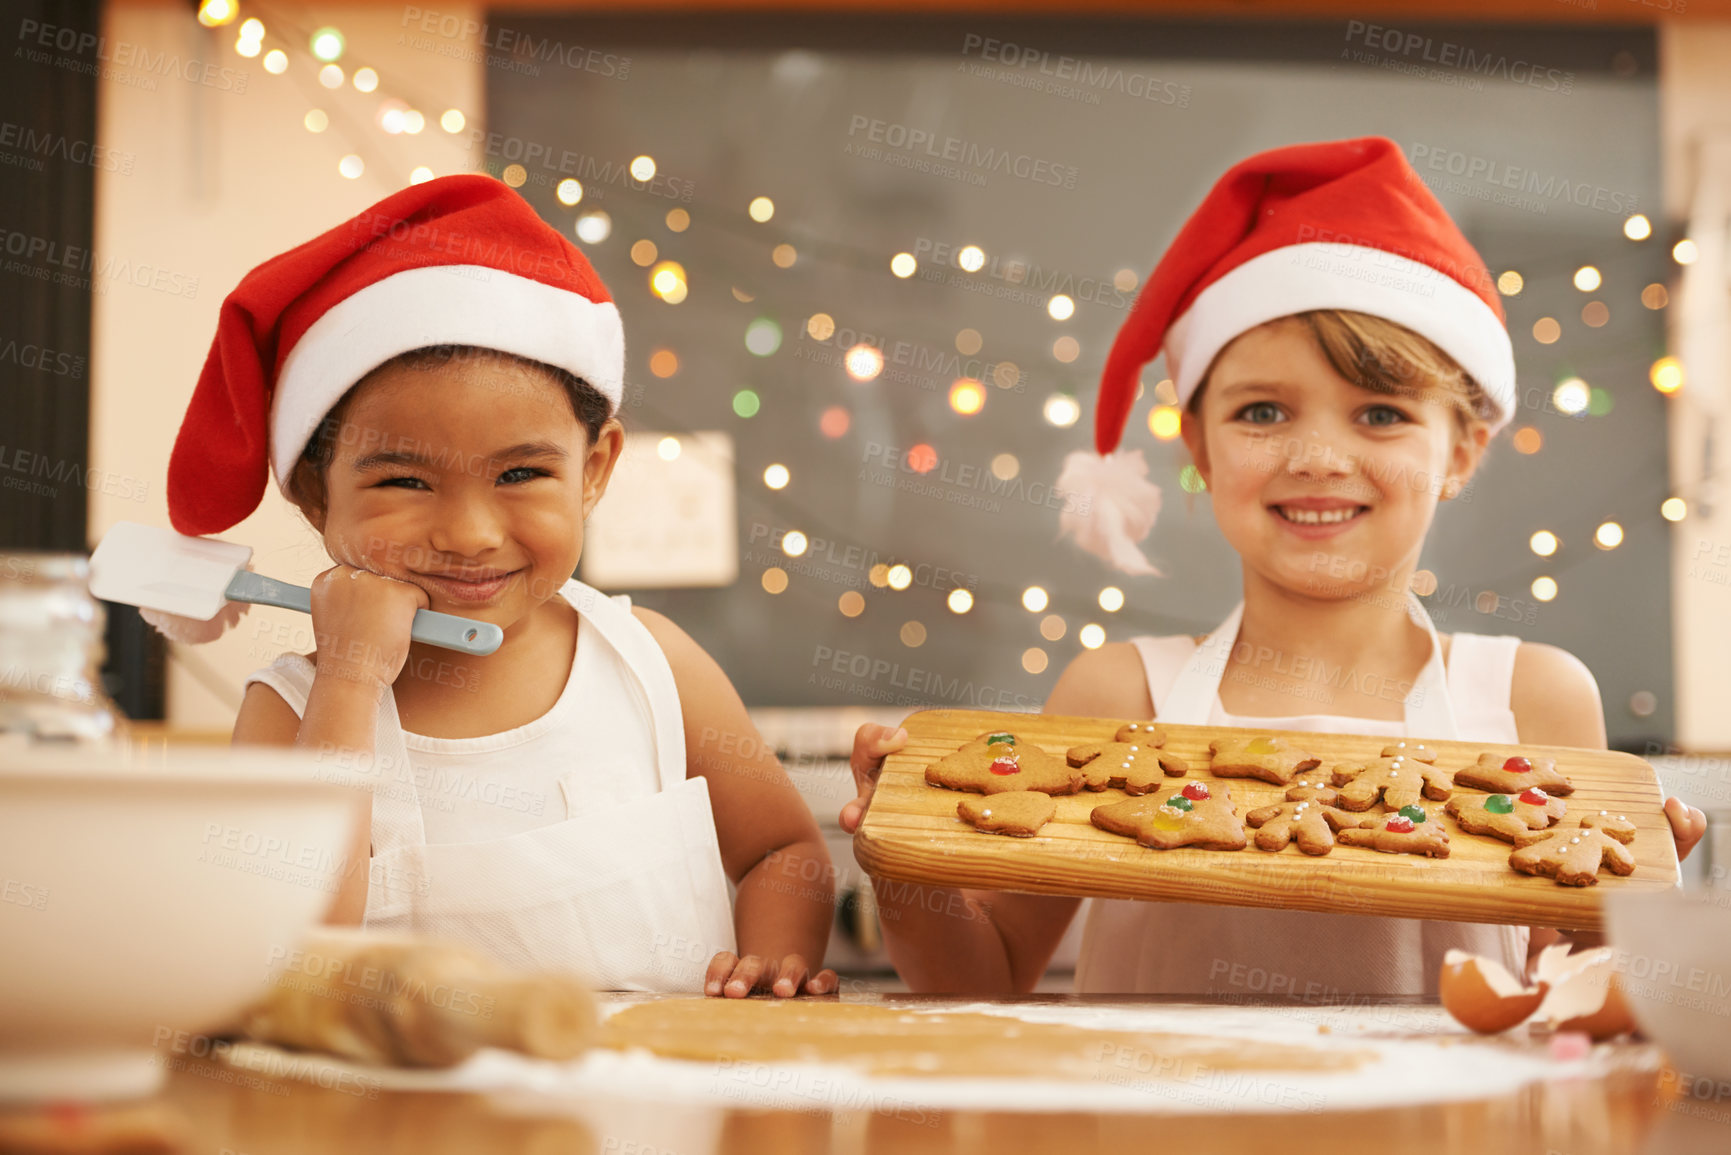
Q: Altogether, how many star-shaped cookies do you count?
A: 2